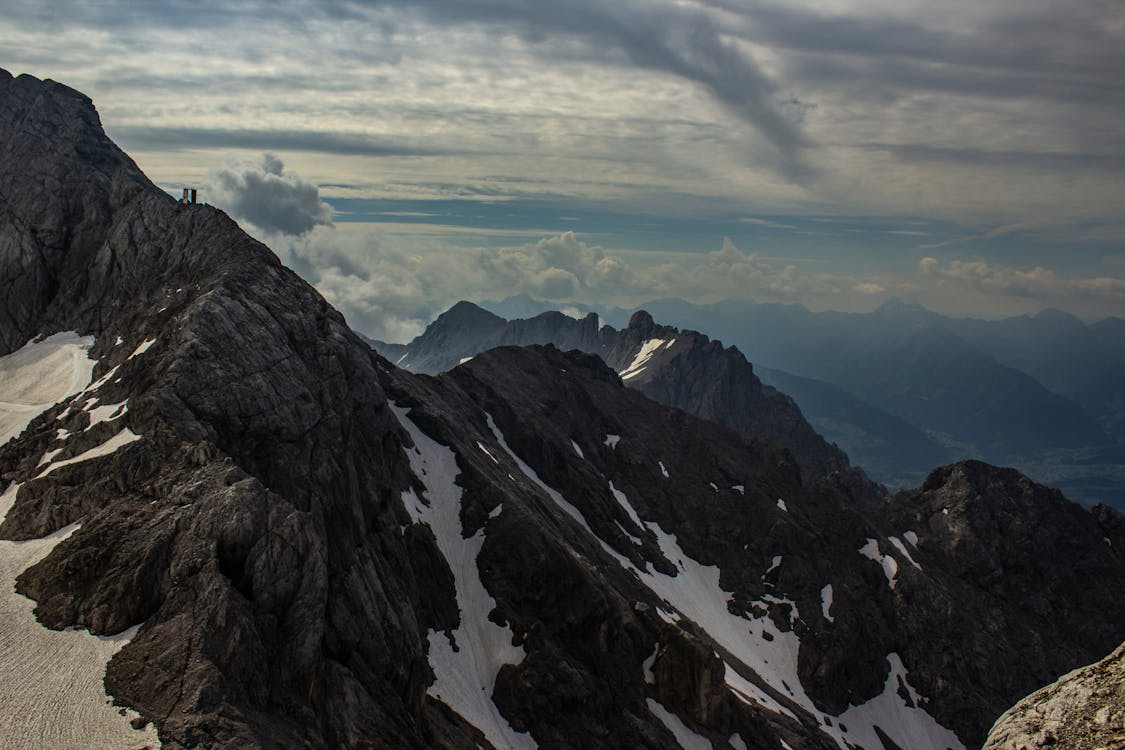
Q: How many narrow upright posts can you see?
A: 2